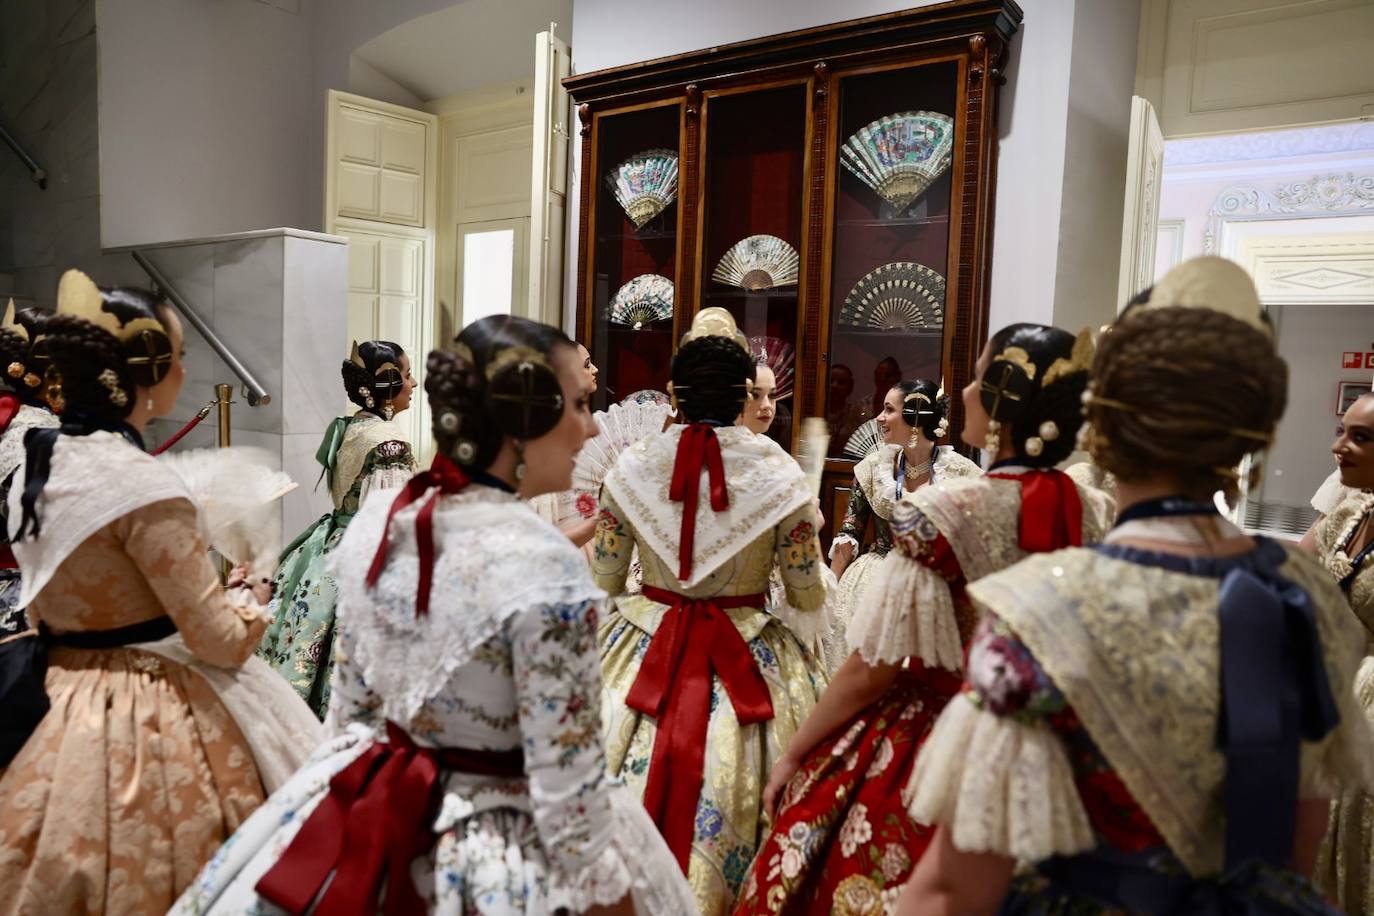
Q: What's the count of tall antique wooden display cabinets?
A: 1